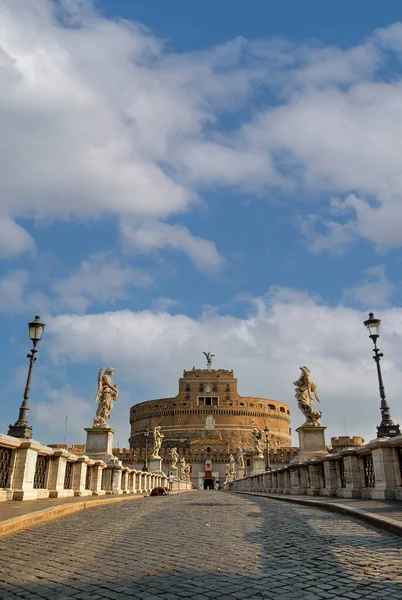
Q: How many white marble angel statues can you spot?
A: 10